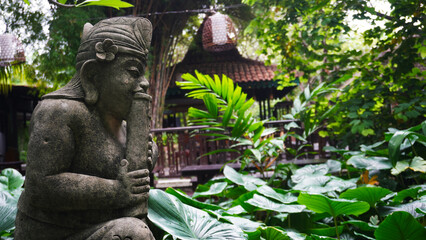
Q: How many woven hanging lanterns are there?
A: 2